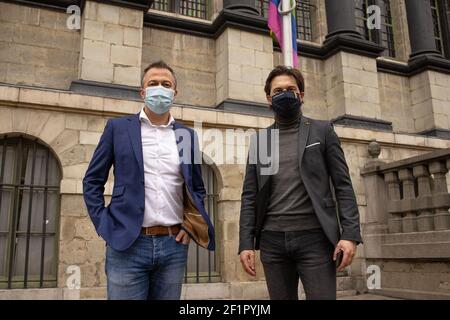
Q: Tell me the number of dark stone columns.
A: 3